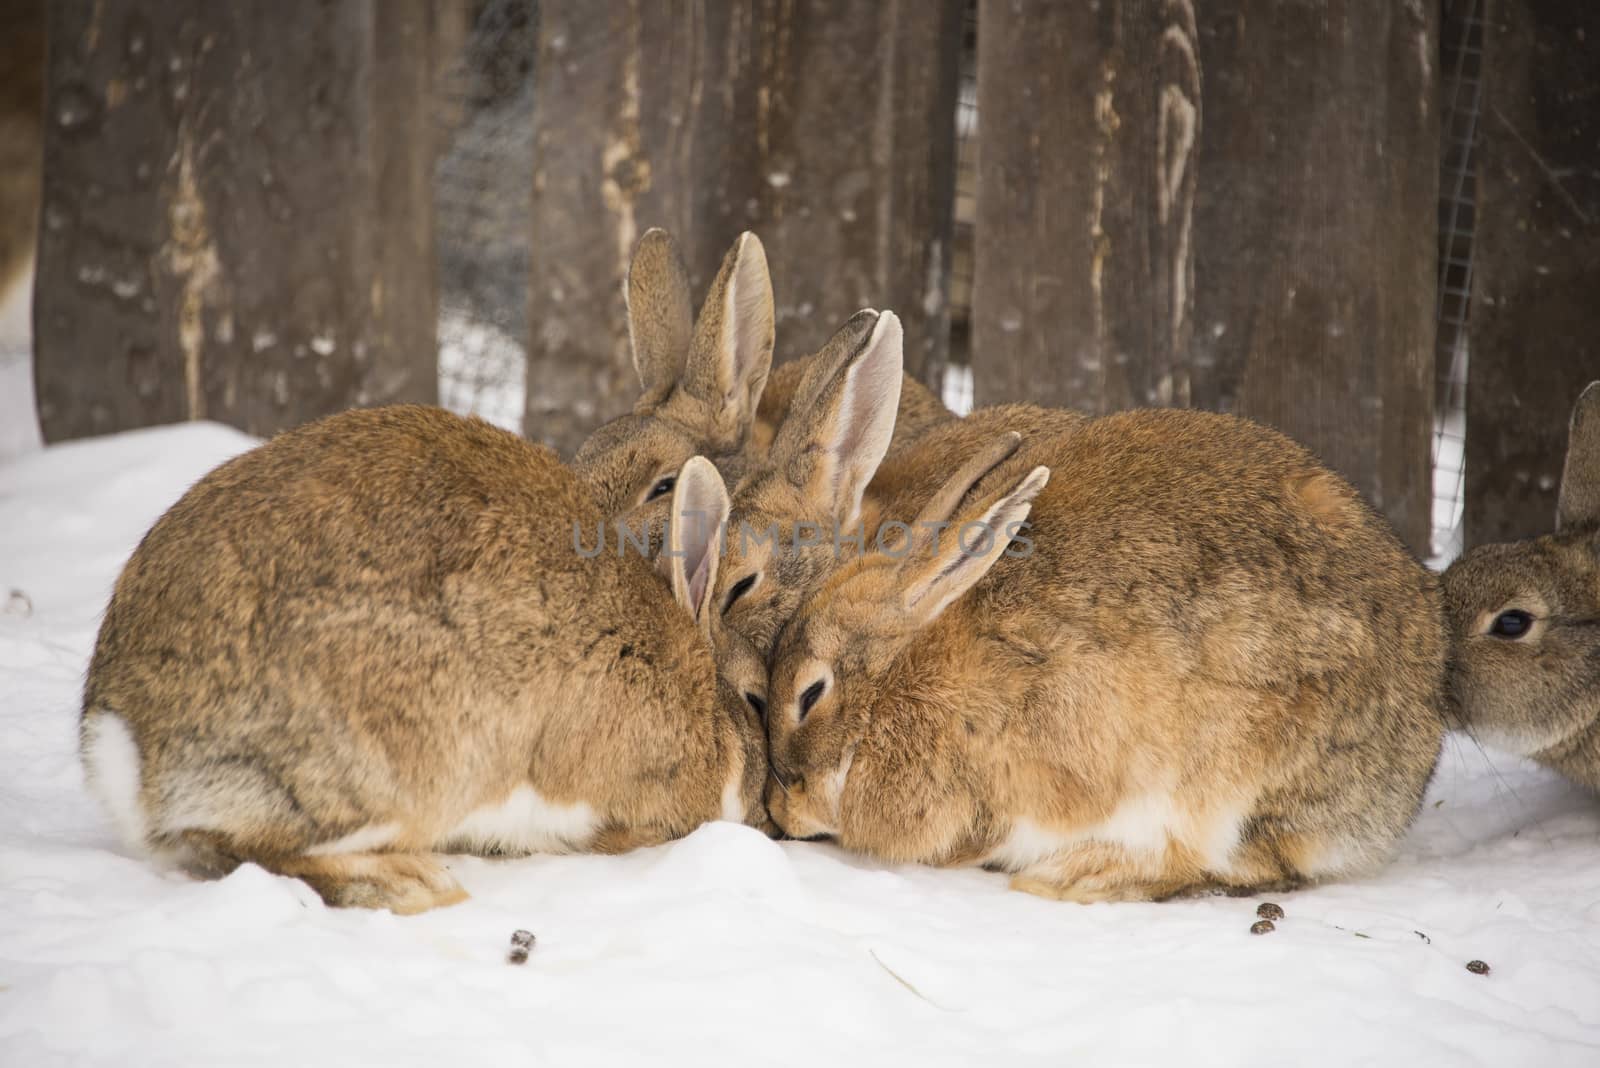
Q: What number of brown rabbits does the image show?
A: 5